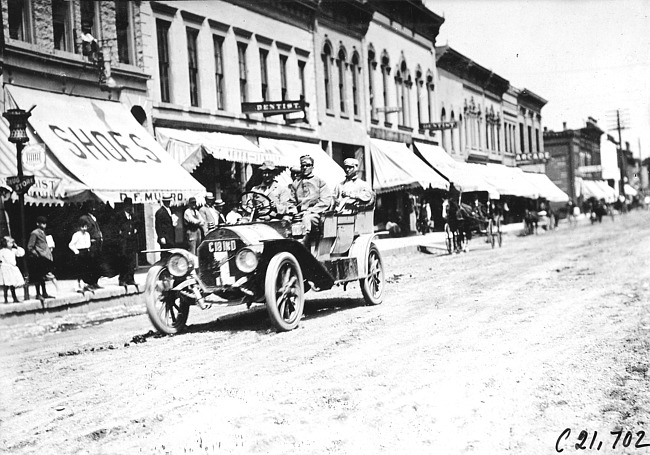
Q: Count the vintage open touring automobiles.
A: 1